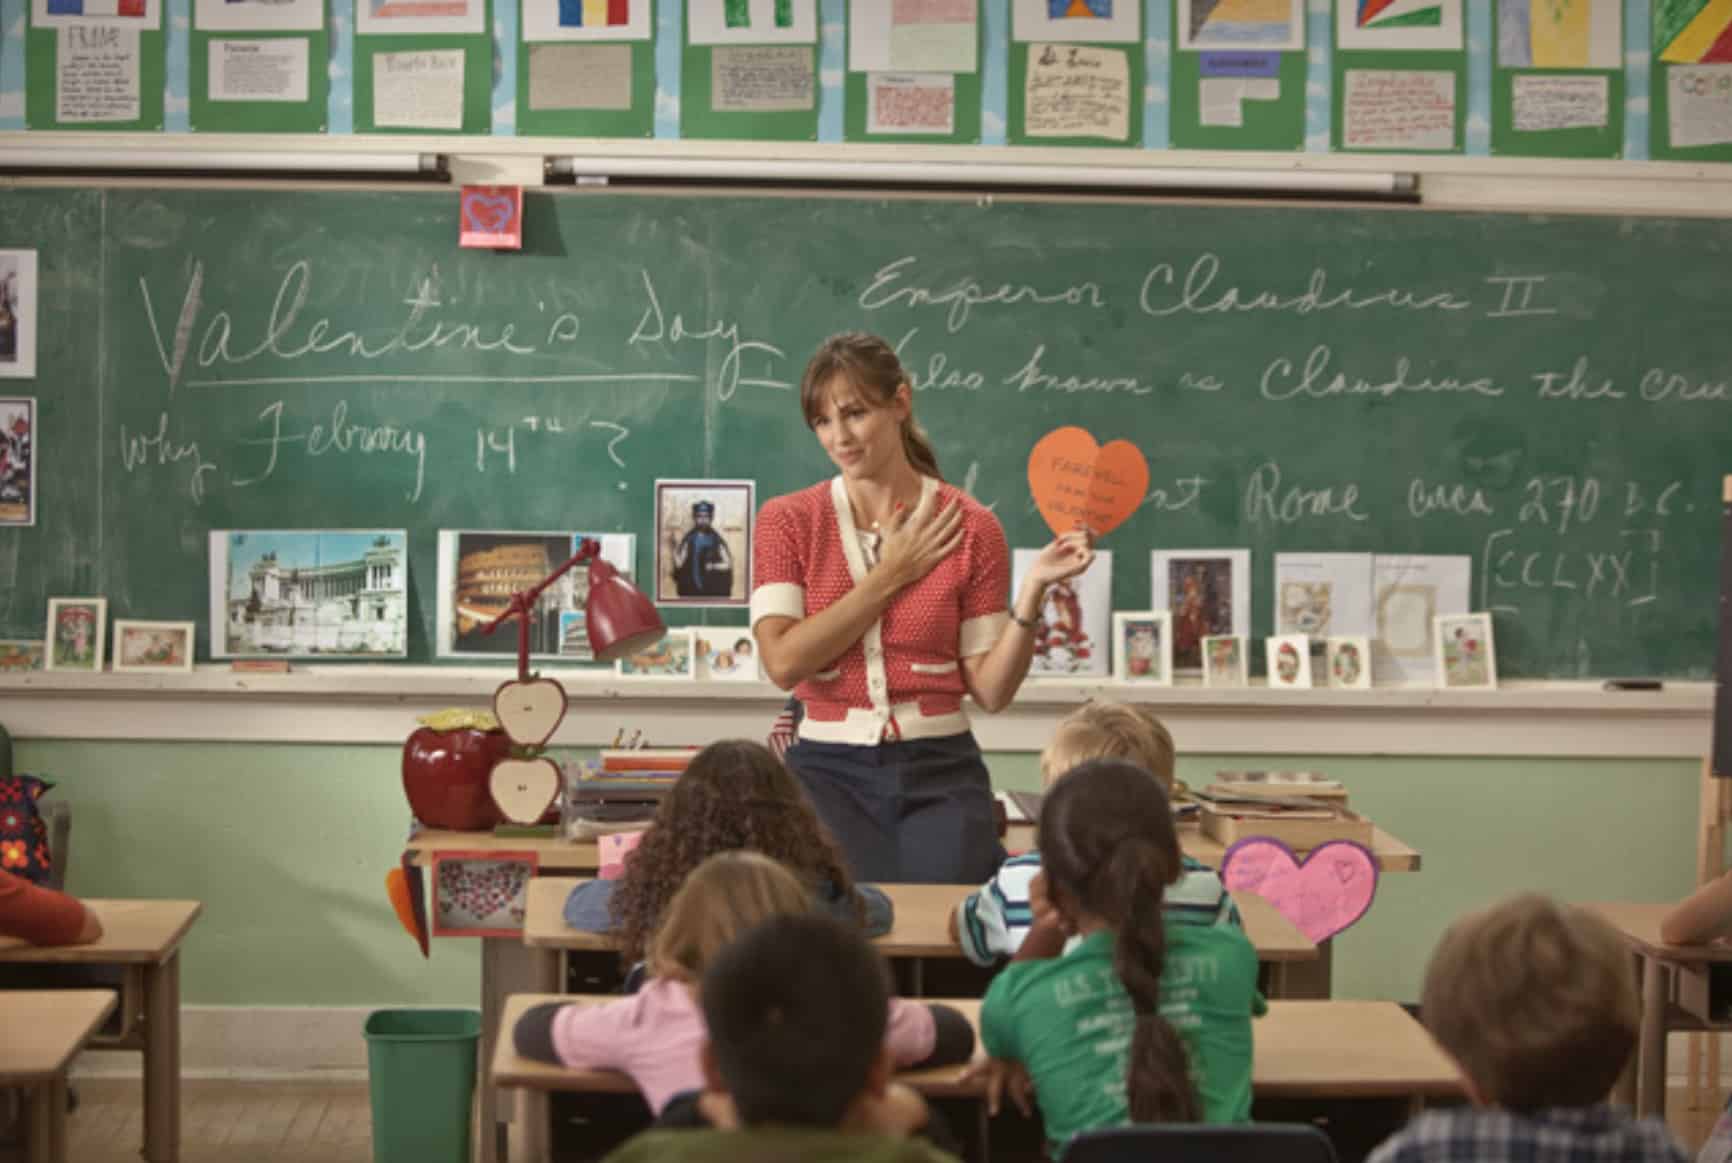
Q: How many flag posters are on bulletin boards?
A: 11